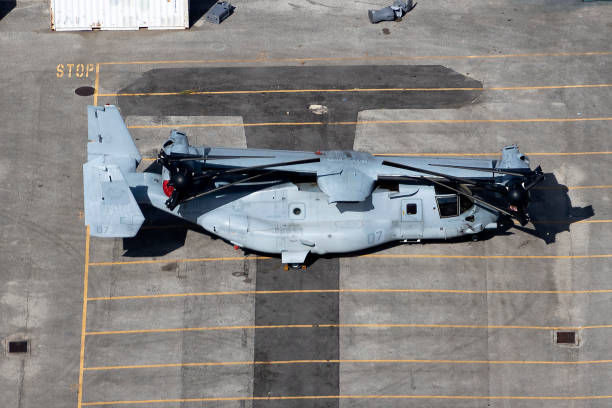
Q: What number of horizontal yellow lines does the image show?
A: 11